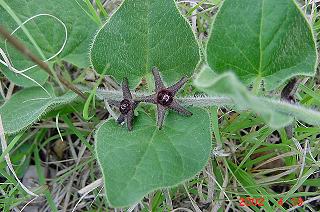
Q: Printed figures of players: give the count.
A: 0